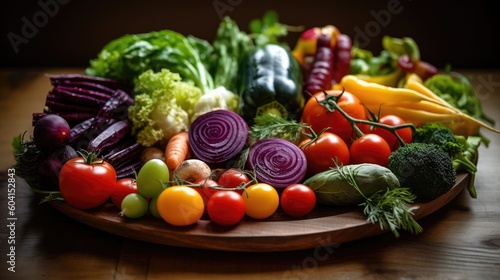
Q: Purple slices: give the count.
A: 2